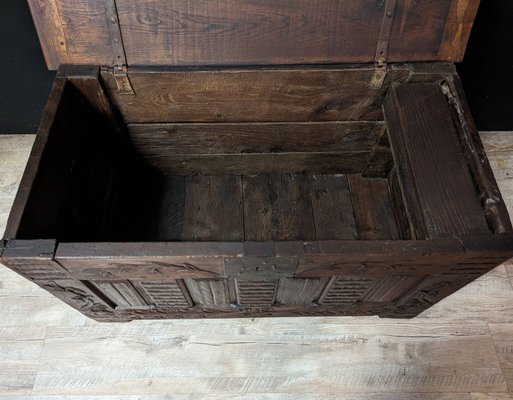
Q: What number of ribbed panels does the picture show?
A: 3